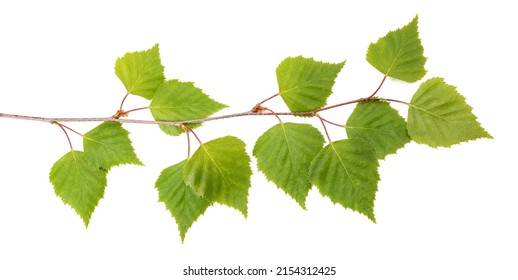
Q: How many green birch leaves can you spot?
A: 12